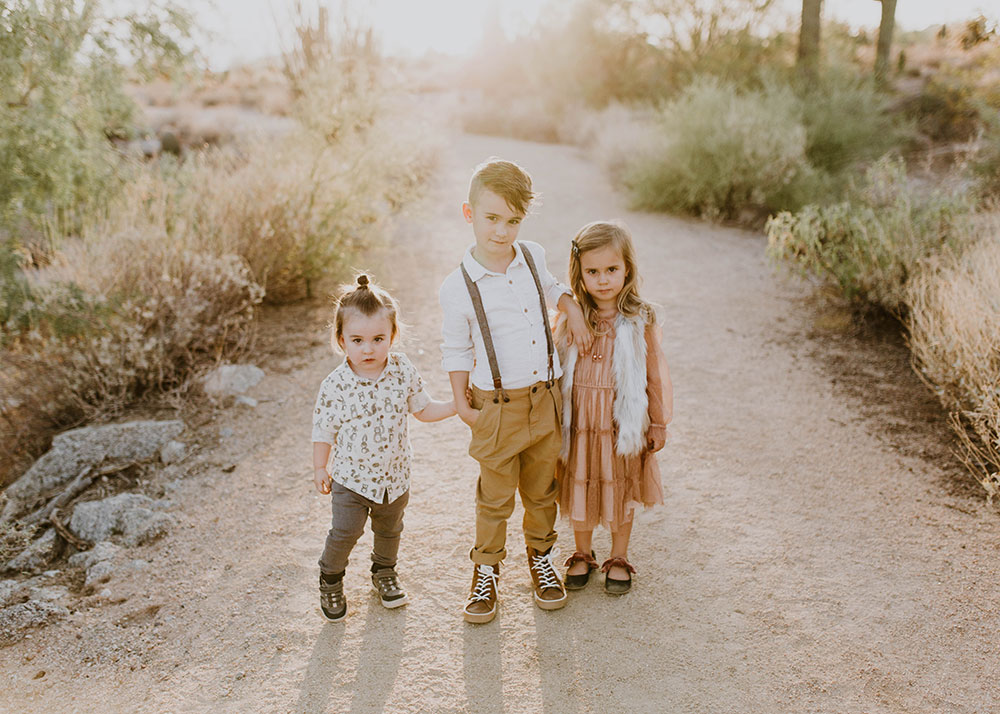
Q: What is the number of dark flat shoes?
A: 2